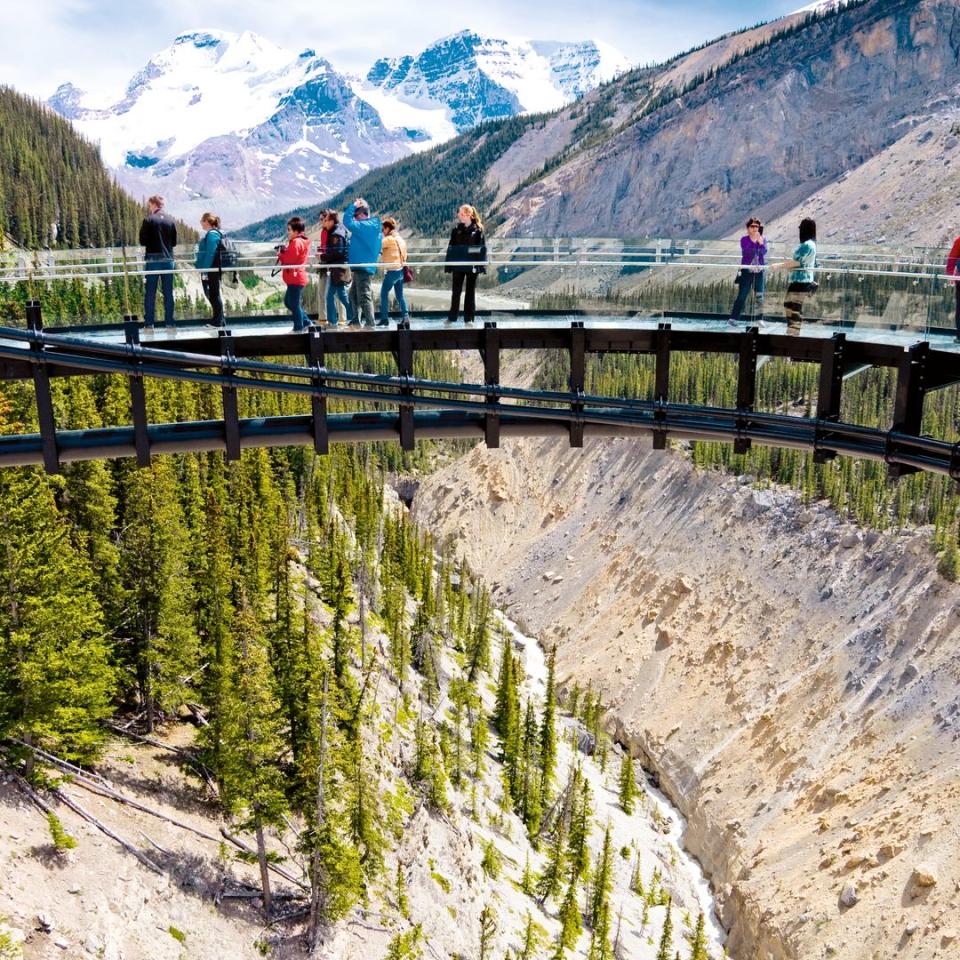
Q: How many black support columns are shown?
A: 11